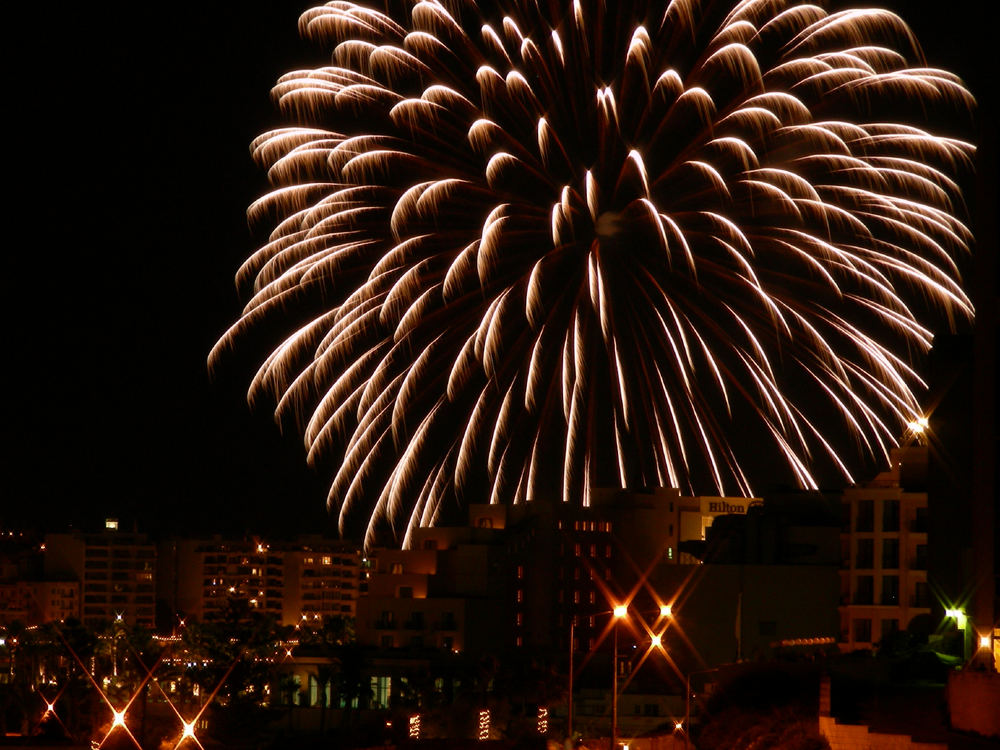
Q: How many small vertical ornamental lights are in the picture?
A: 3